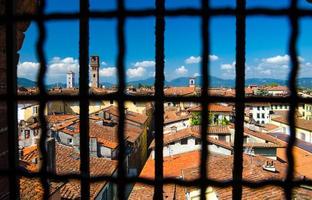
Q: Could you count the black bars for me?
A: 11